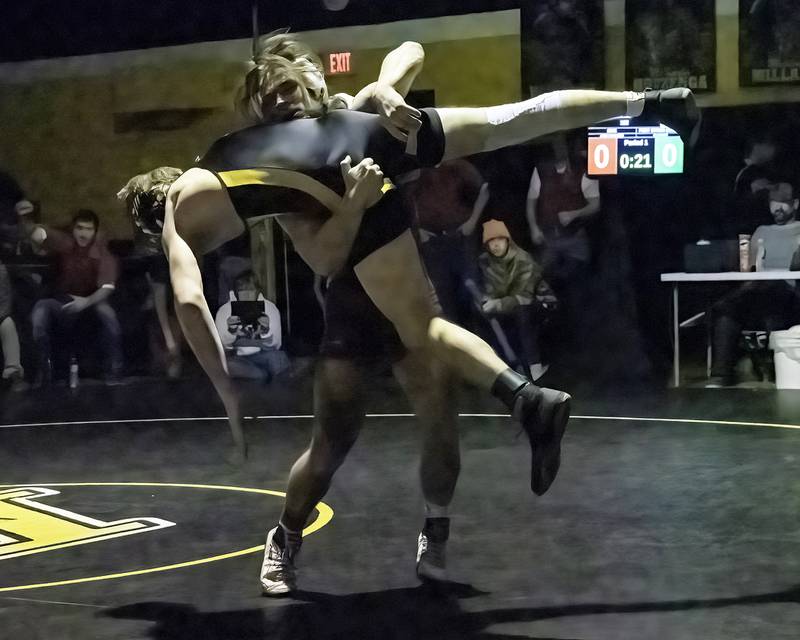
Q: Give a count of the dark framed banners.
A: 3